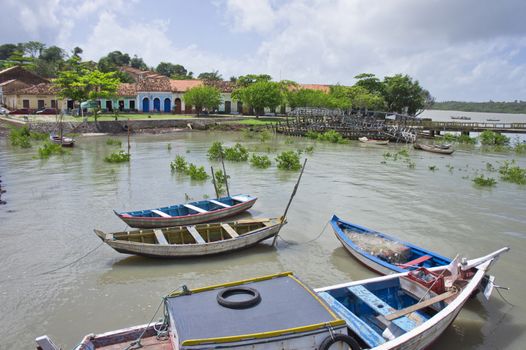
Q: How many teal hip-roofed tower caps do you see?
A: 0